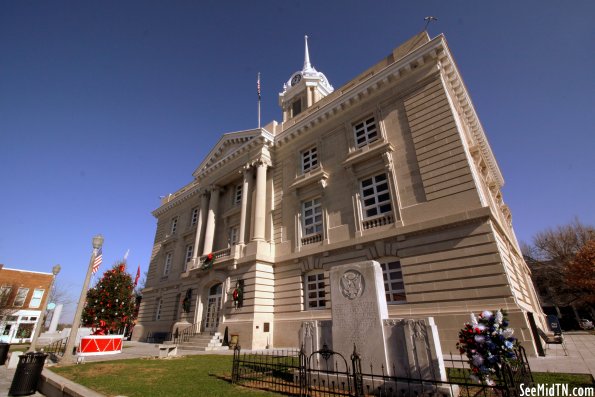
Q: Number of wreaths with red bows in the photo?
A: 3